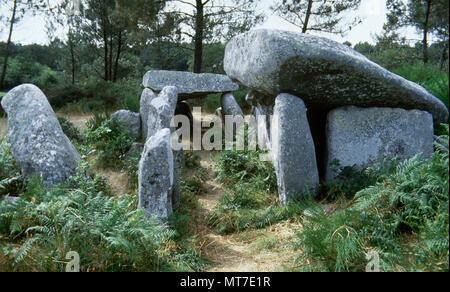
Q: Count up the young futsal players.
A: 0